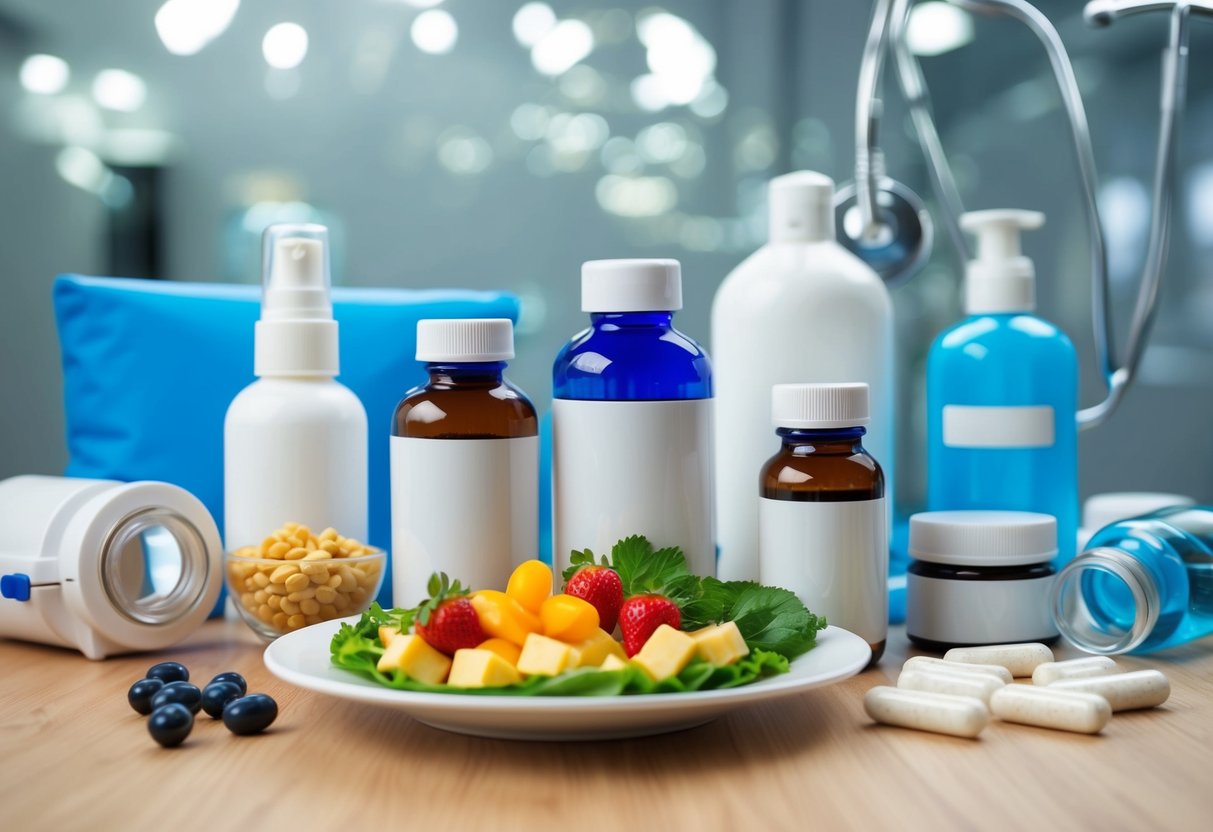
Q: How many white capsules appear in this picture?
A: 7